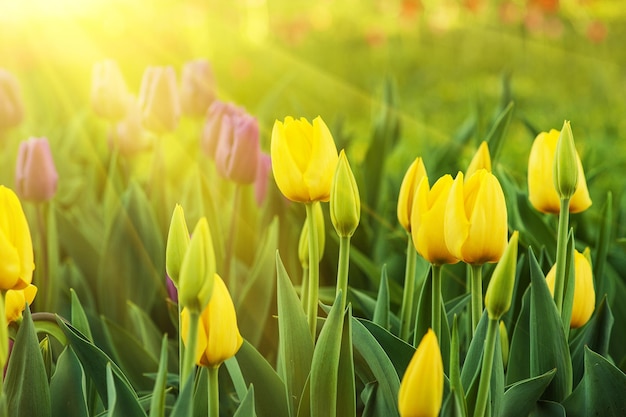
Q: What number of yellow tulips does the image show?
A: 11